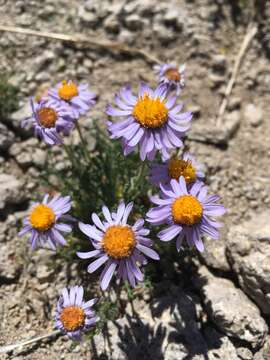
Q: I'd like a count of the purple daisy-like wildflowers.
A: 9